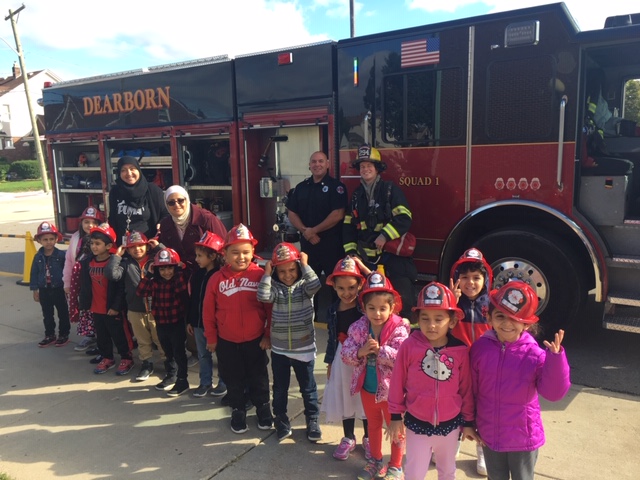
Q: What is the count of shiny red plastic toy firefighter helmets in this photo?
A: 13